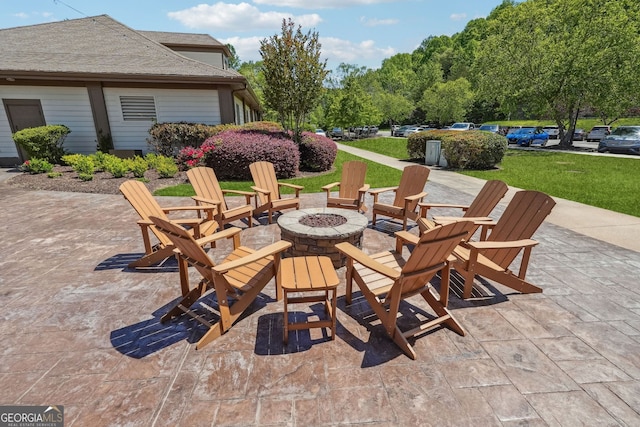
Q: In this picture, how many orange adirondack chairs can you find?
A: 9